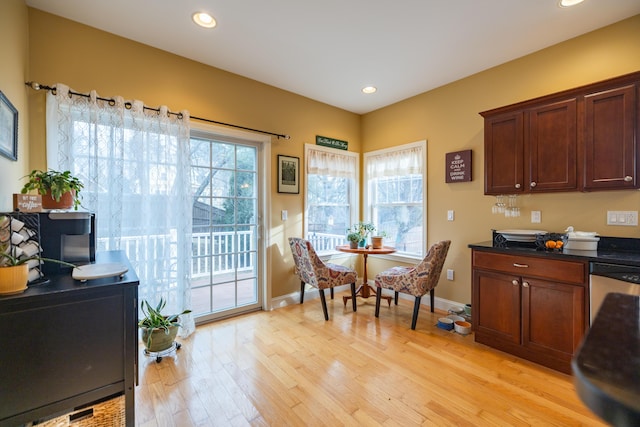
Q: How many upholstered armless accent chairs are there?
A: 2